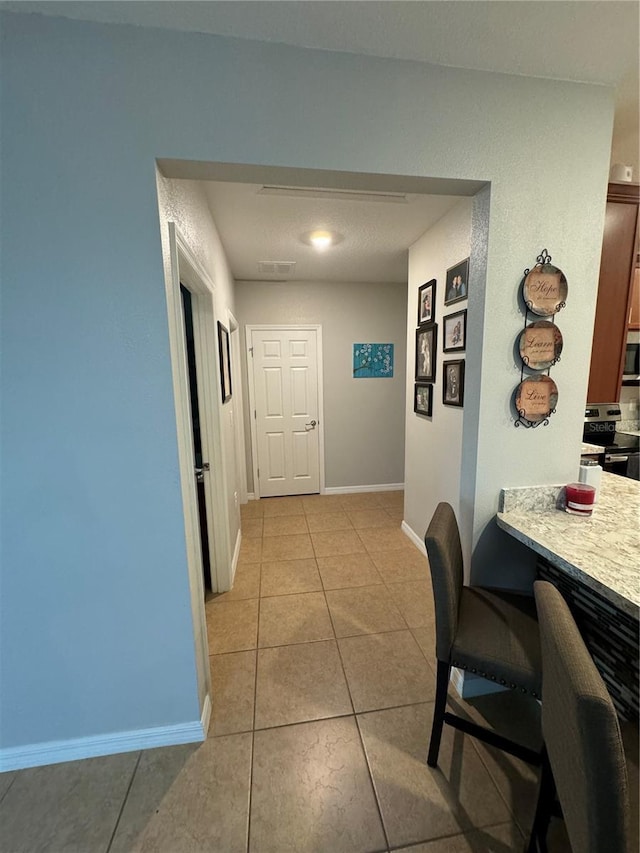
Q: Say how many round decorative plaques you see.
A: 3